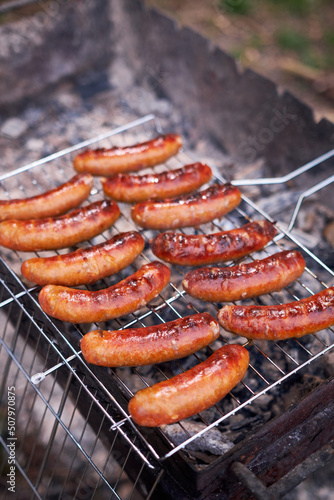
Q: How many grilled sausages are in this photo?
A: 12